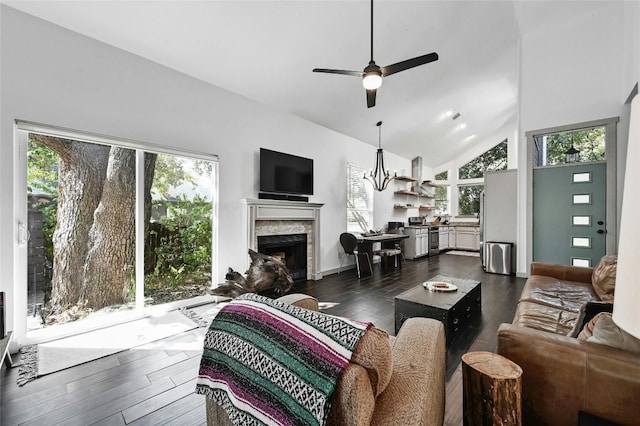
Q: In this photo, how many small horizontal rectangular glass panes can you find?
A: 5